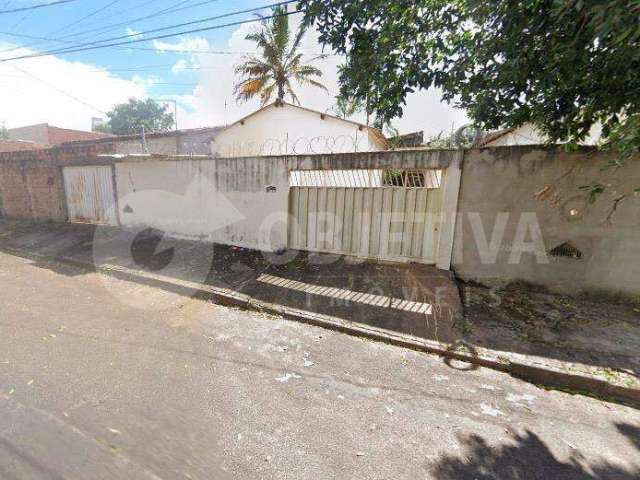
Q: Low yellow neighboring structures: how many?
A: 0